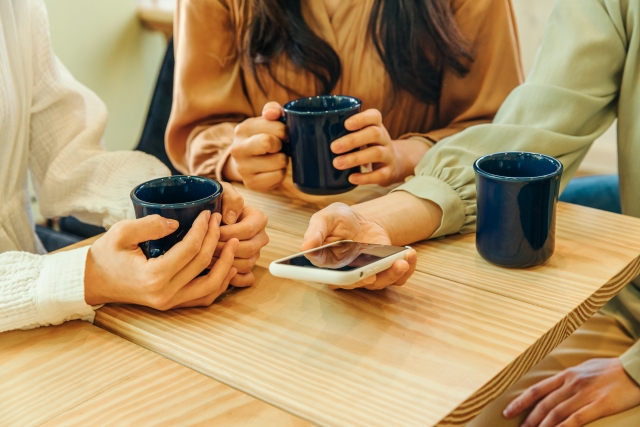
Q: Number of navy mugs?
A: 3